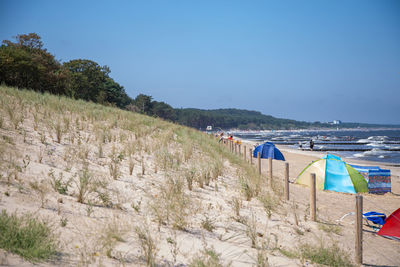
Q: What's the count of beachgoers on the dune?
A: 0